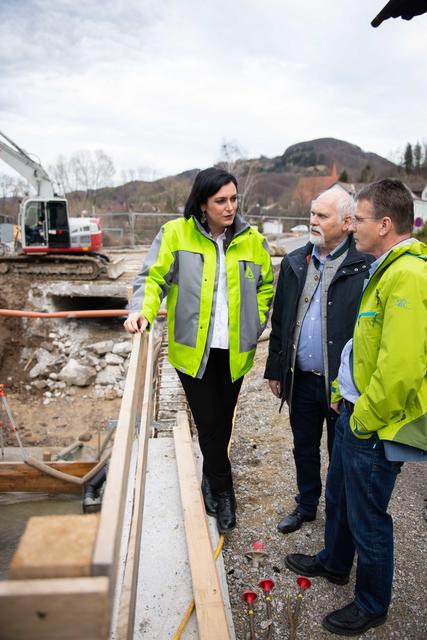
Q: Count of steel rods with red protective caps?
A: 3